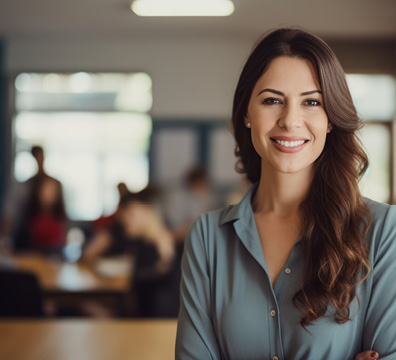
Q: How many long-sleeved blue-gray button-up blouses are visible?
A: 1